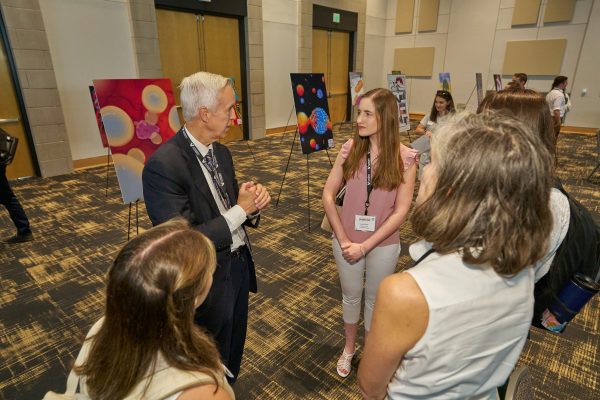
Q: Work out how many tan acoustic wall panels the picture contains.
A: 6